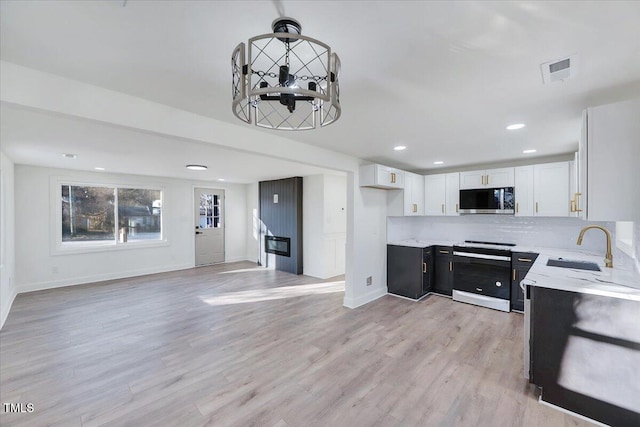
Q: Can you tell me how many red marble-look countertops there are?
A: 0